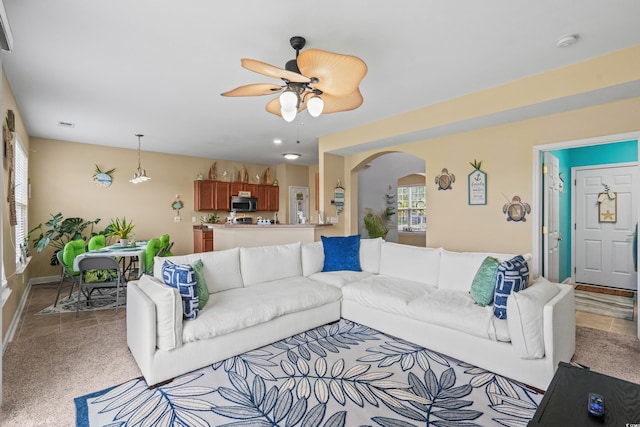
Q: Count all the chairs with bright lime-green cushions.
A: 4